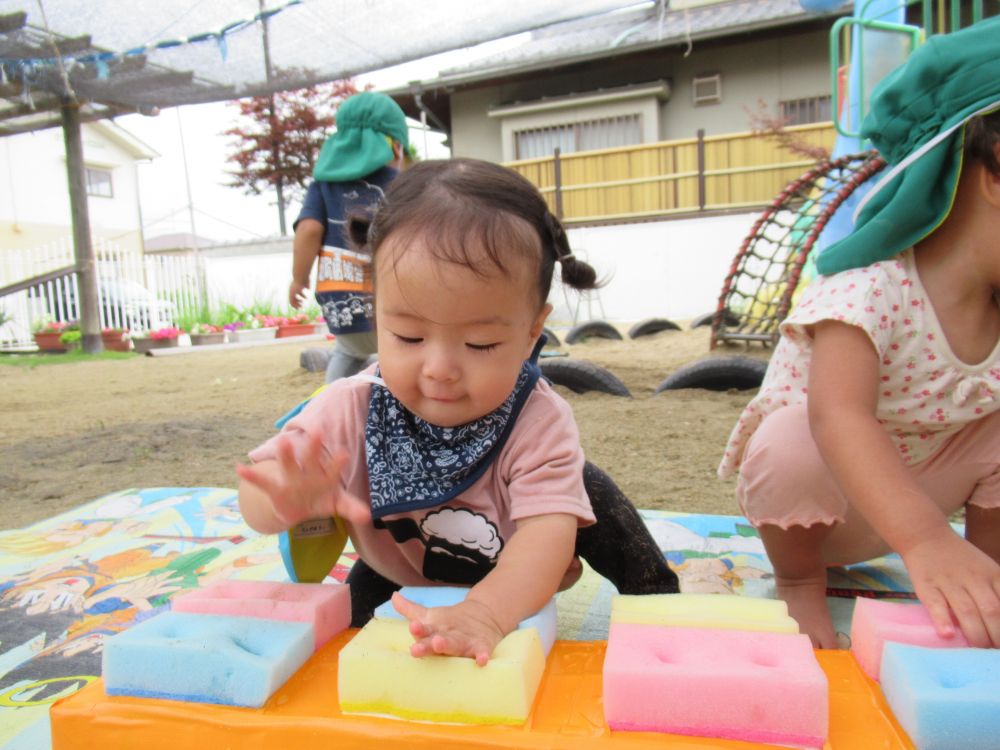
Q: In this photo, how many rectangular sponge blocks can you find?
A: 8